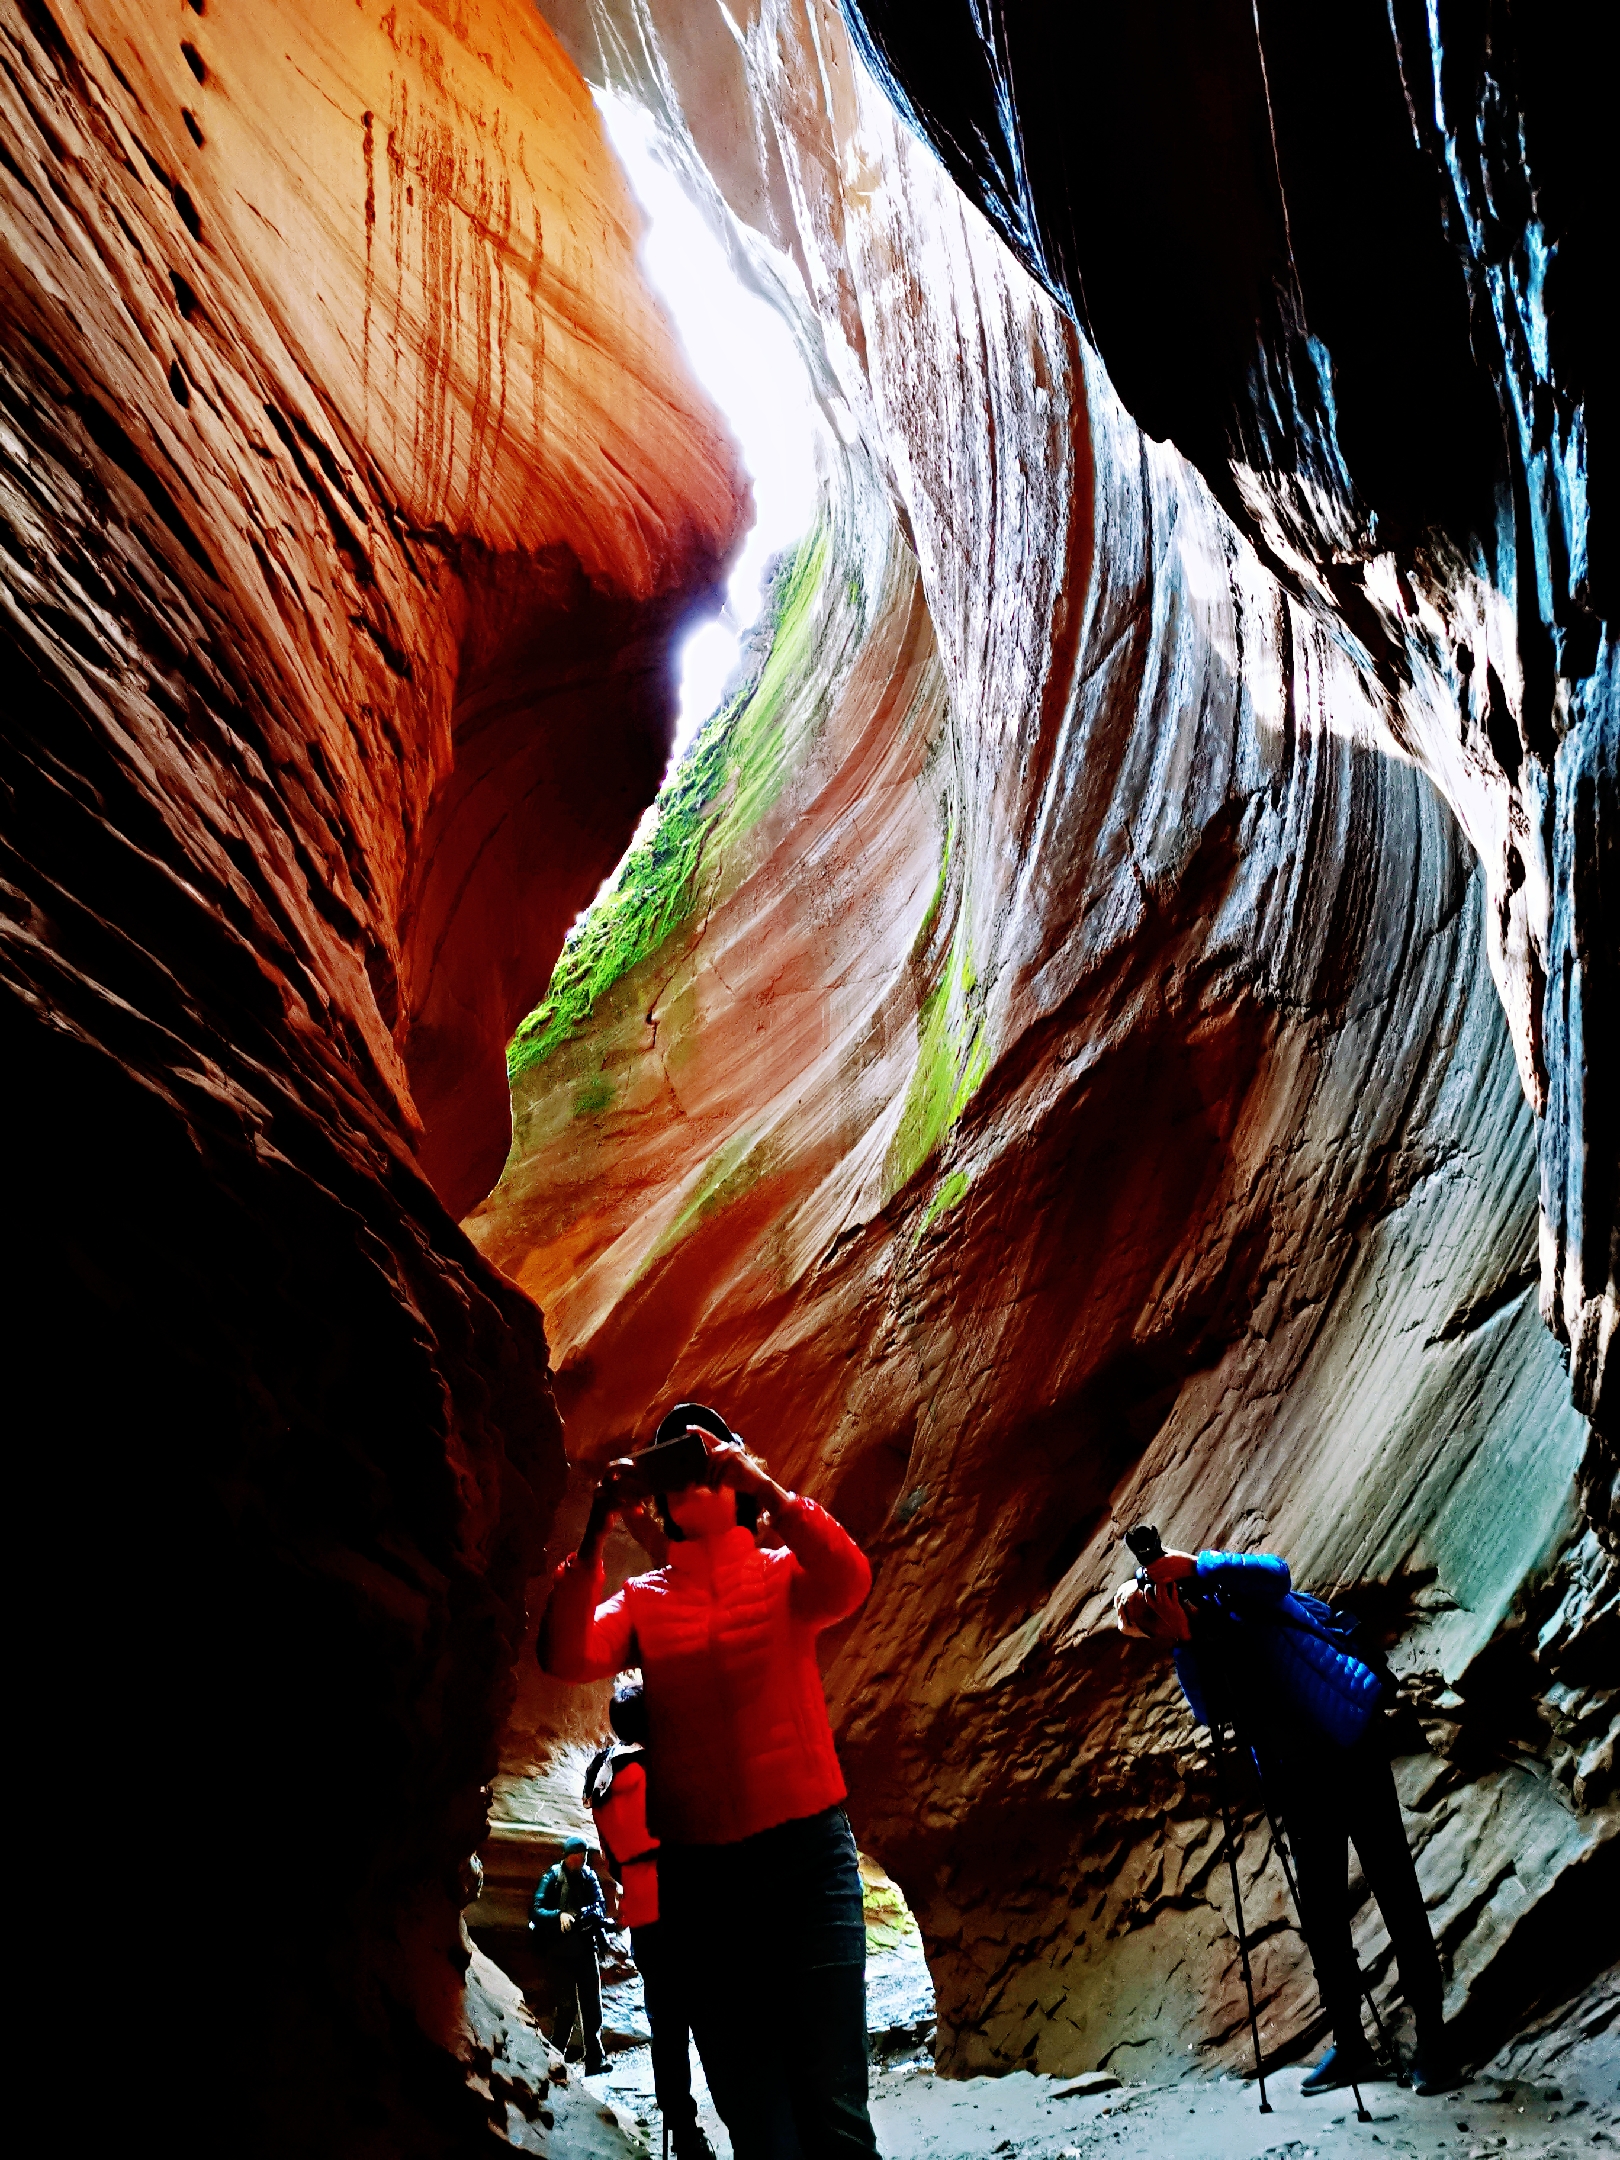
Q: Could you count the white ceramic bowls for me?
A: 0